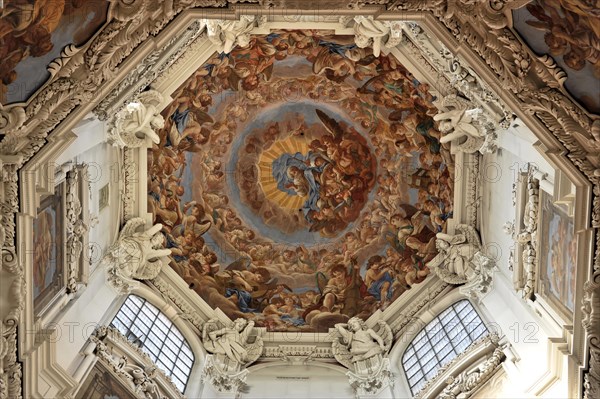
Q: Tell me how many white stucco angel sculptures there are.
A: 8